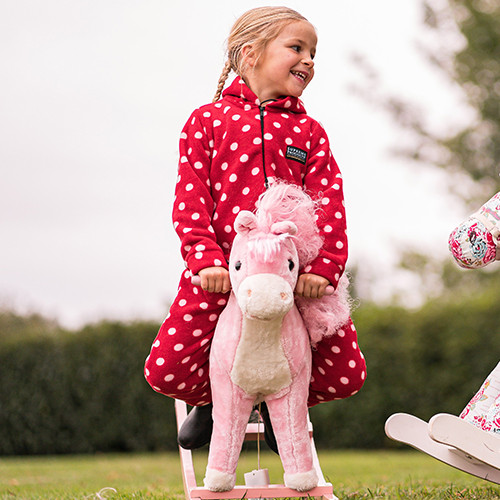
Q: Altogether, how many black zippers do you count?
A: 1